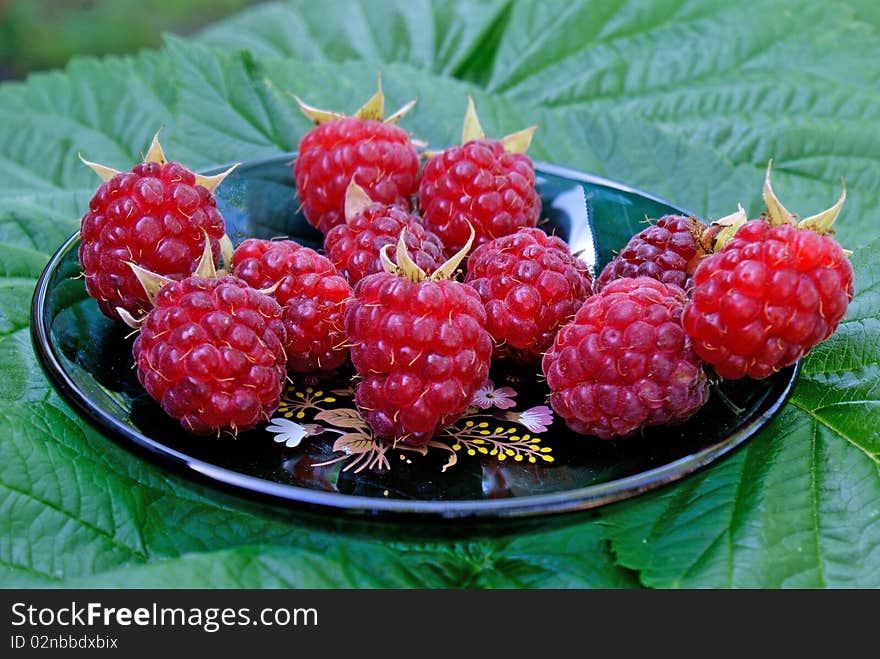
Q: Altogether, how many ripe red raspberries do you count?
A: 11